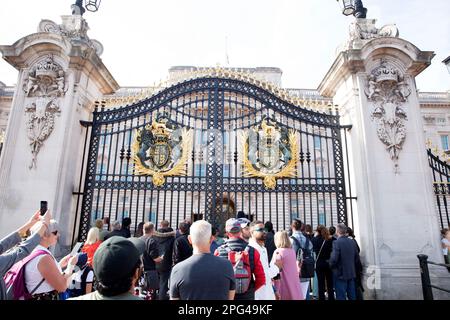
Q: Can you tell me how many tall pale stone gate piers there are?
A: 2